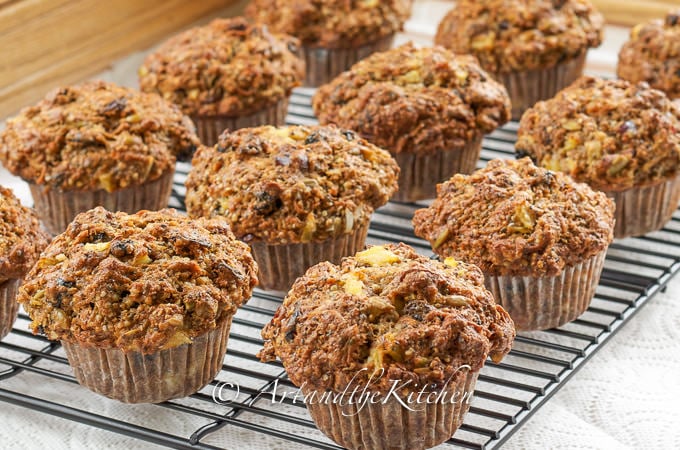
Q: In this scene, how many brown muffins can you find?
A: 12